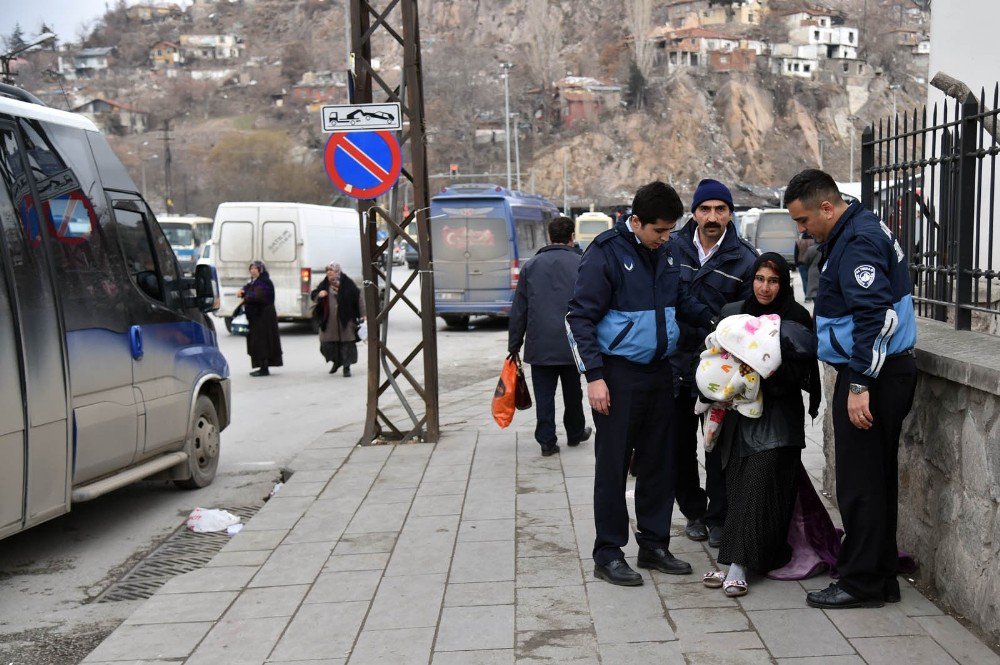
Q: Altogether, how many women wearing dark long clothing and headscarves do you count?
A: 3